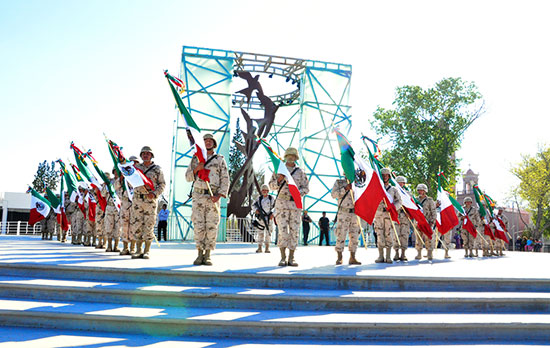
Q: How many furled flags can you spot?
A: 0